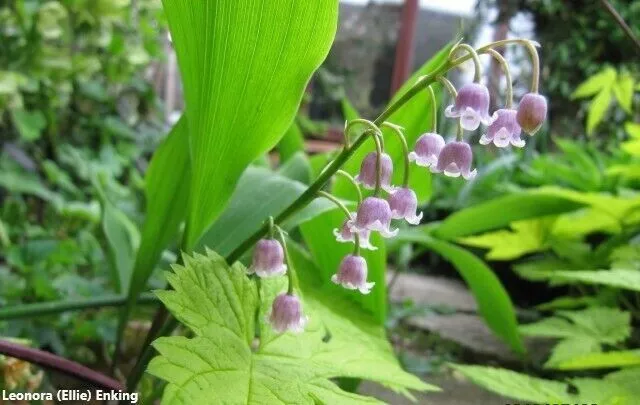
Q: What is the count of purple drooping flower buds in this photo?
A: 12